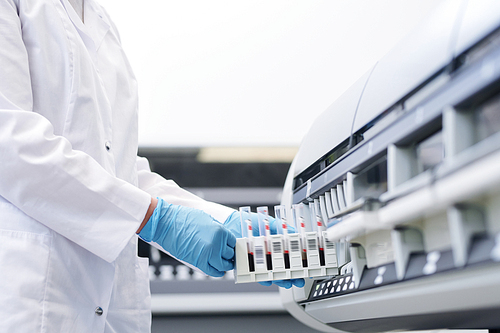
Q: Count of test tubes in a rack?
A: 5